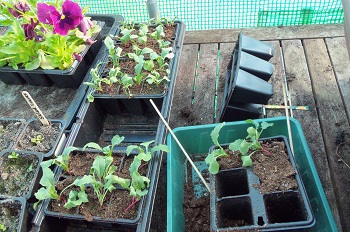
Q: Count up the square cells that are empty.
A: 3